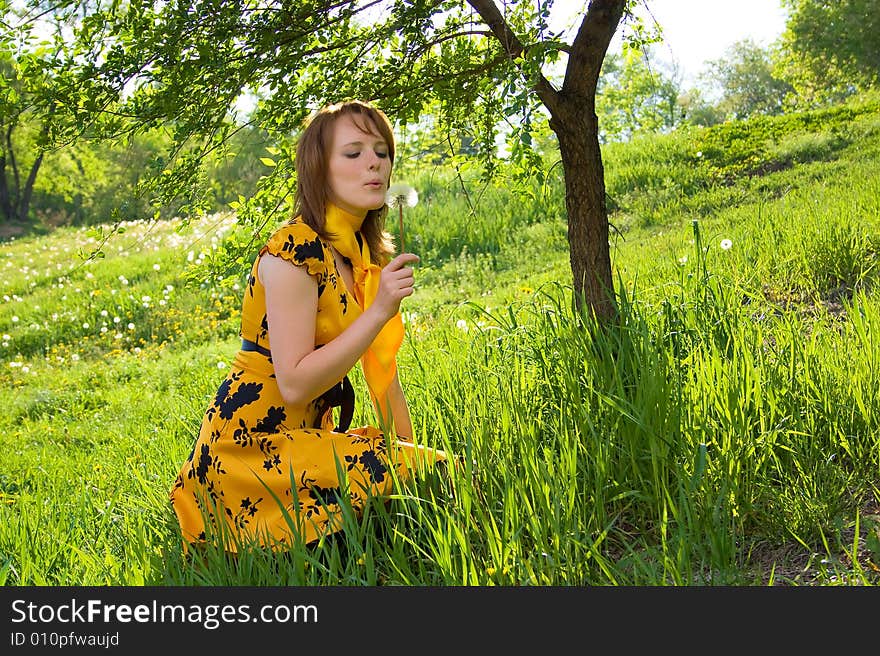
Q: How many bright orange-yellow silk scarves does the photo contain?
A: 1